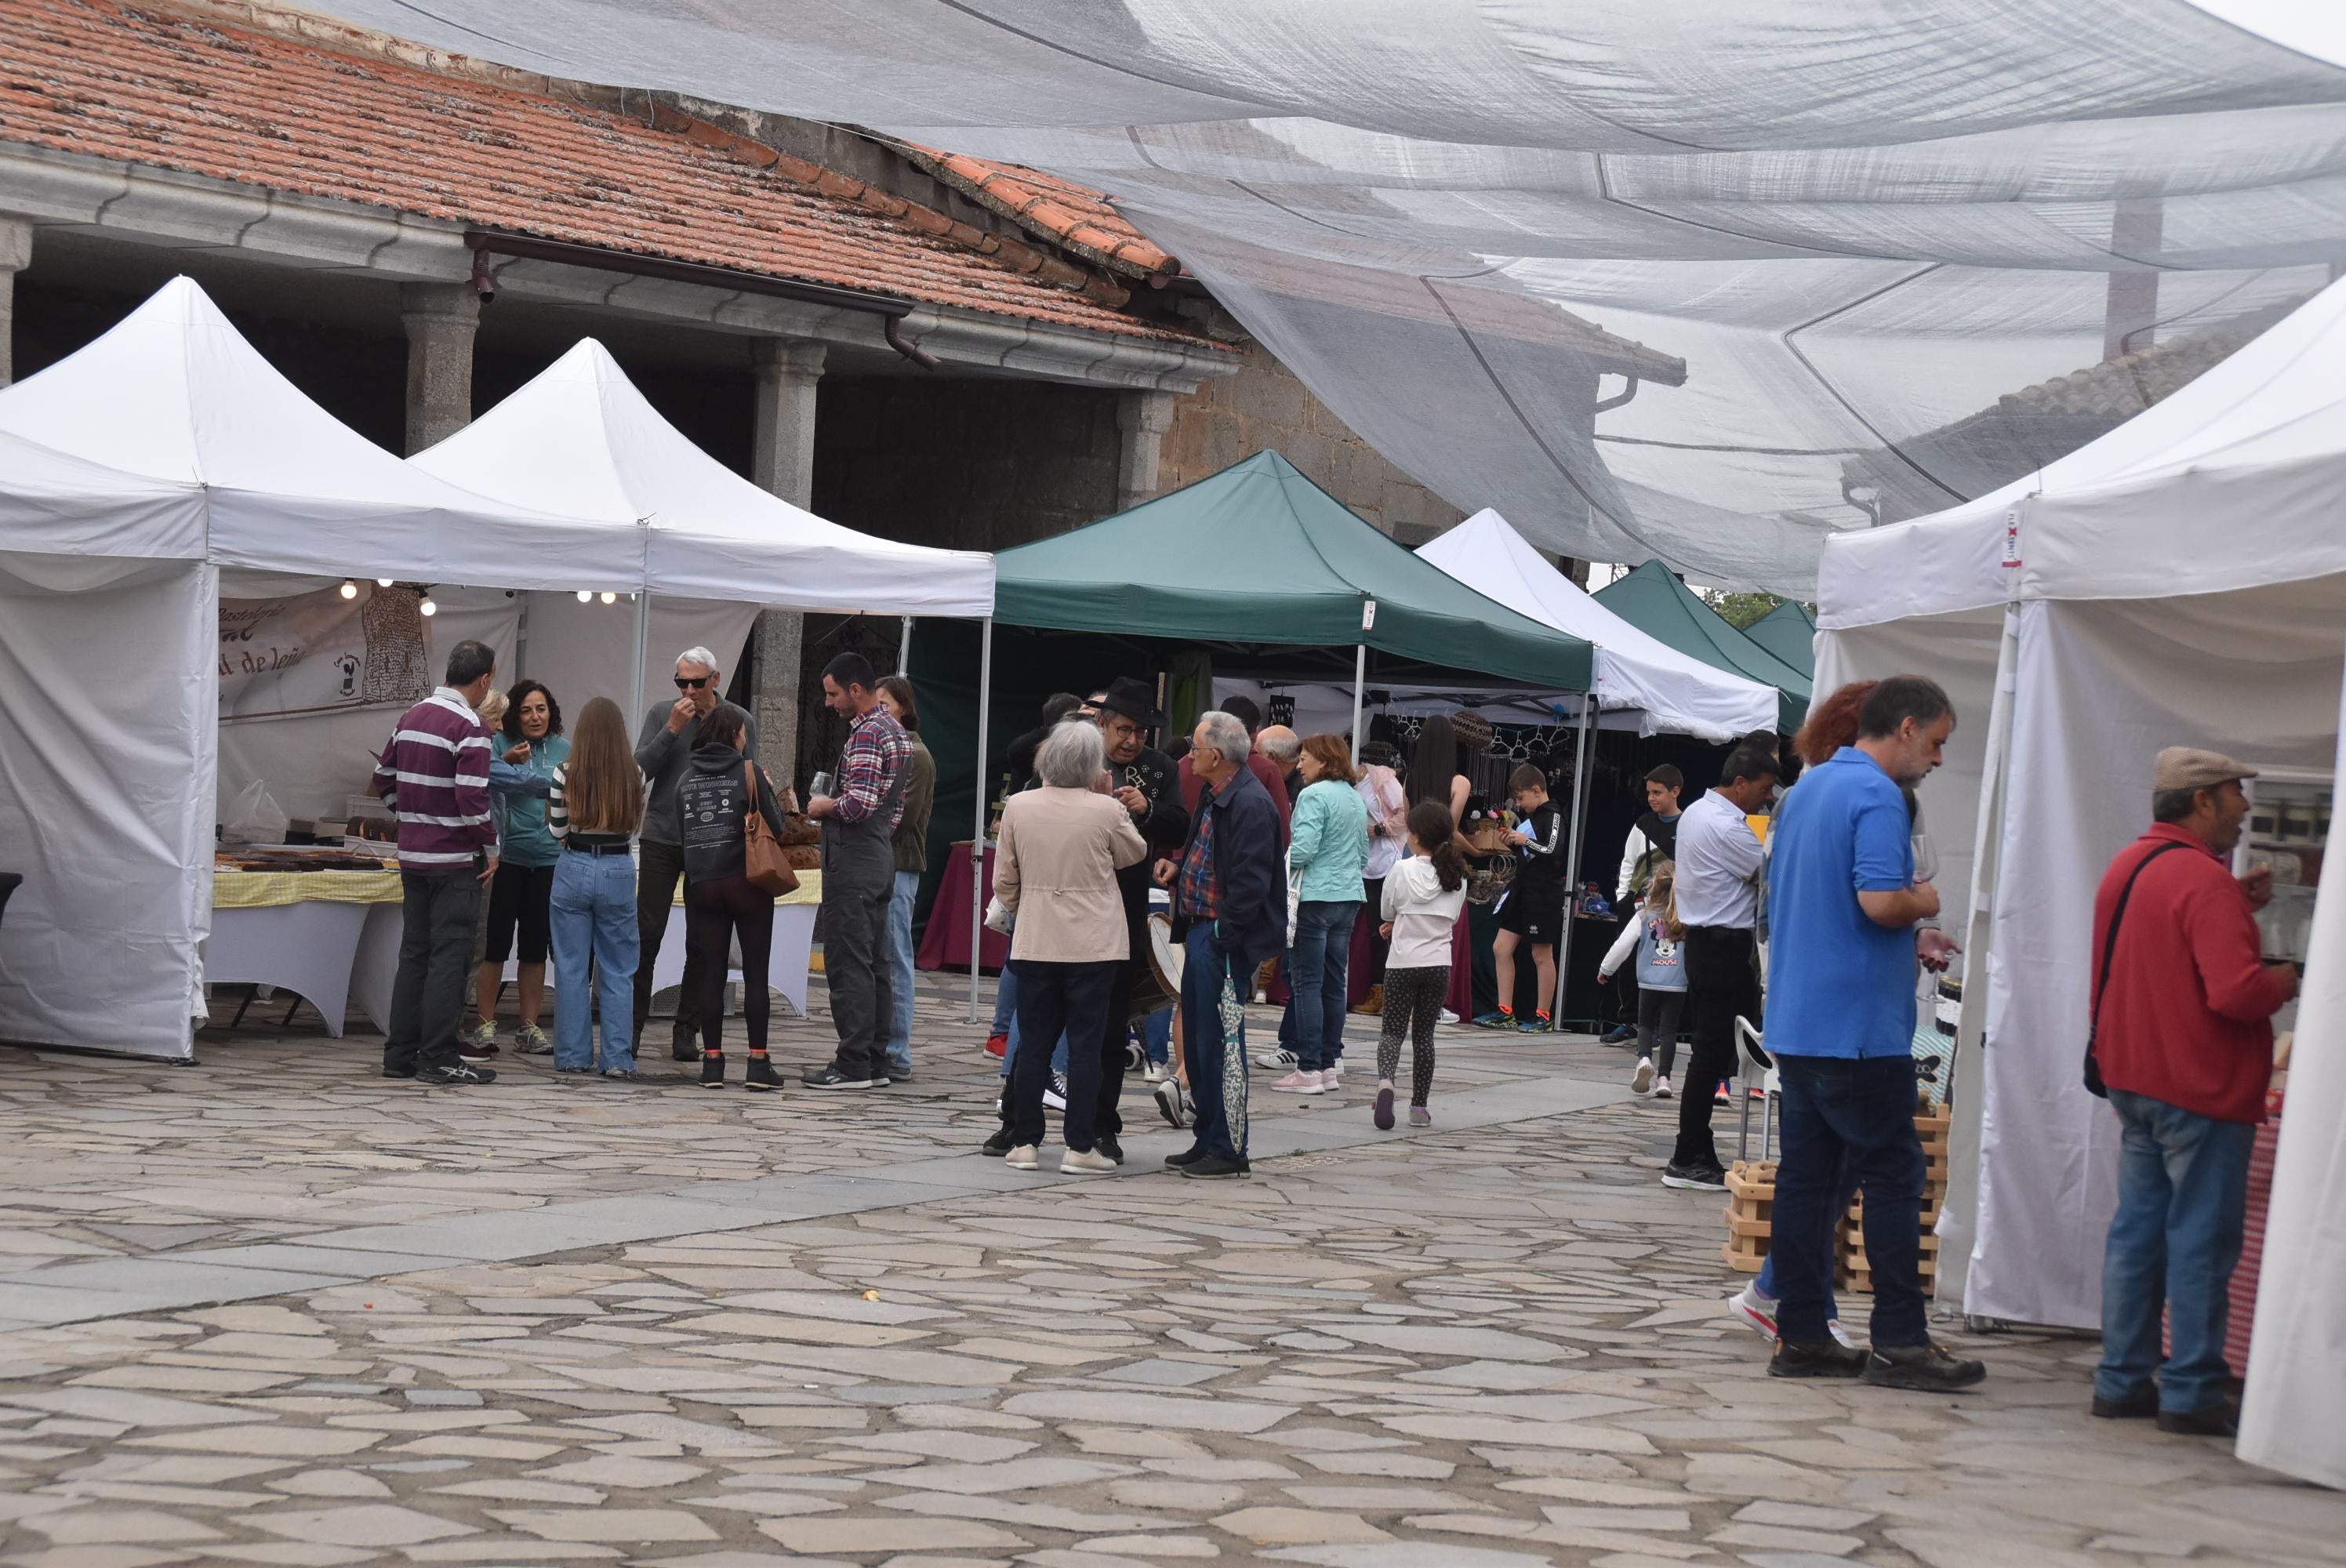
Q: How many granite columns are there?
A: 4